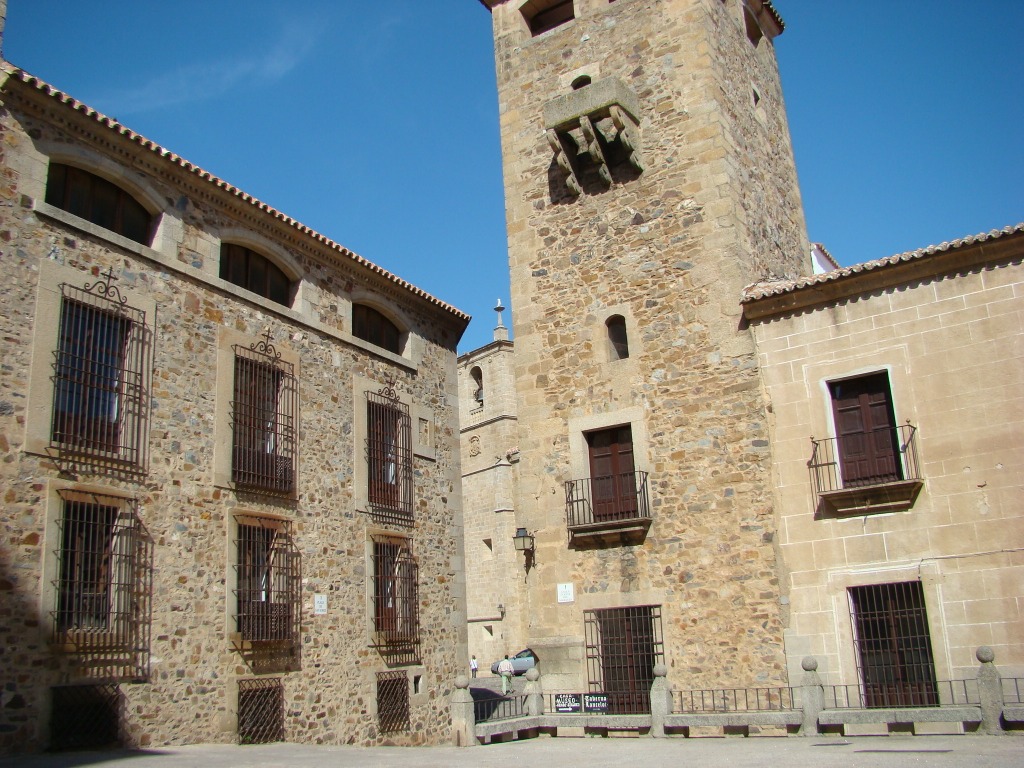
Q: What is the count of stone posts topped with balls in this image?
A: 5